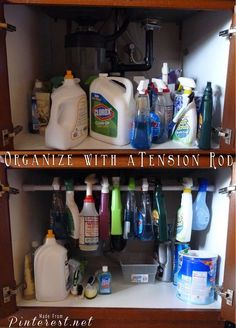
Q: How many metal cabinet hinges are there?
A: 8